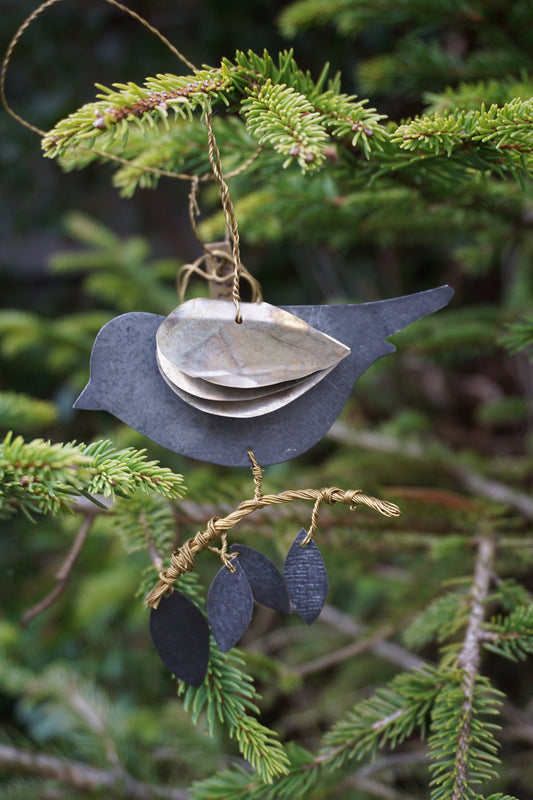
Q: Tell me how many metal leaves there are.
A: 4